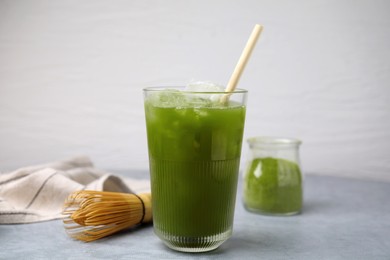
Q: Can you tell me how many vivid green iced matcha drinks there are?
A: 1